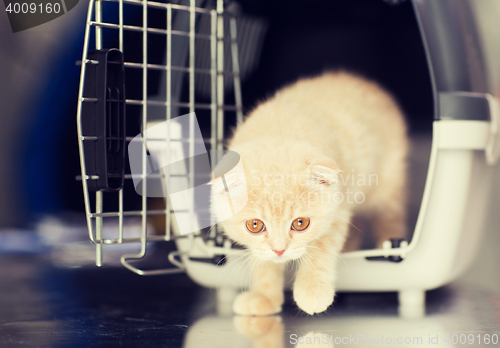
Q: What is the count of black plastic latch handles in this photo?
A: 1